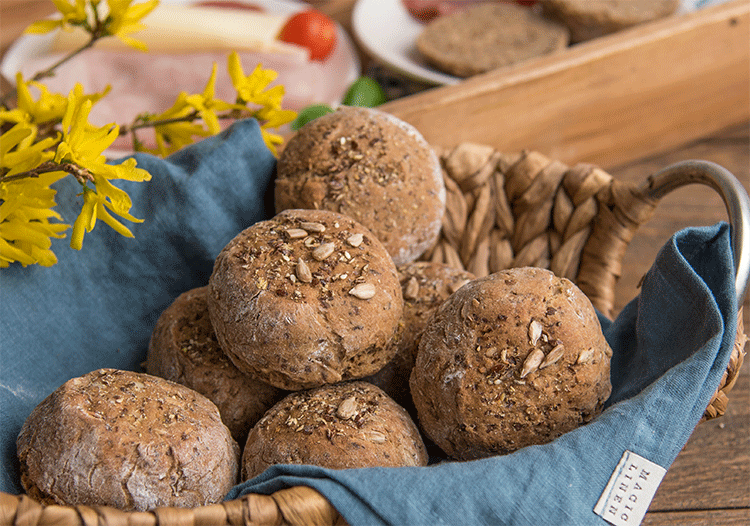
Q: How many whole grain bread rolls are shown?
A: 7